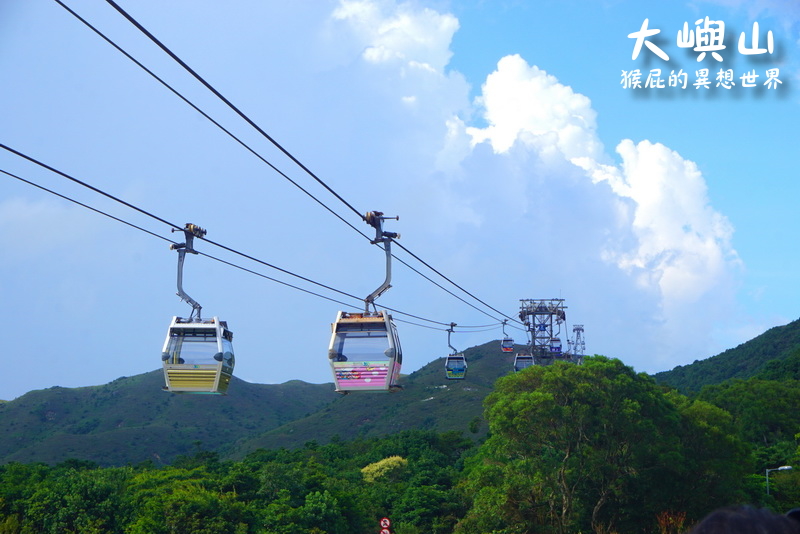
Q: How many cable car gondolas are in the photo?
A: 6